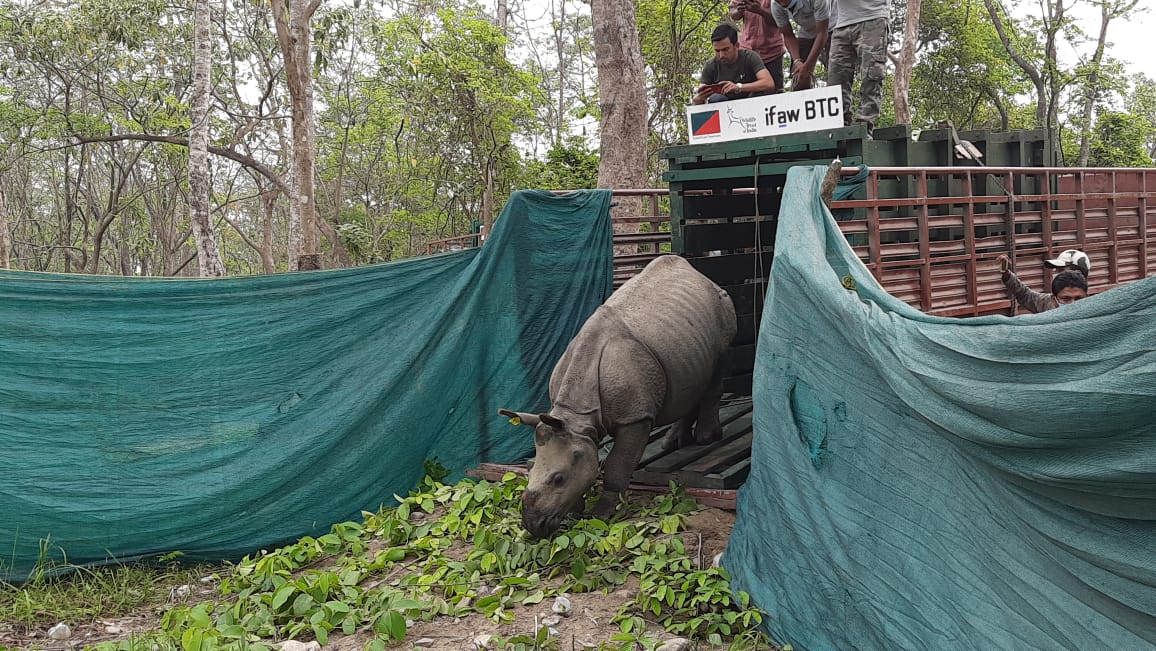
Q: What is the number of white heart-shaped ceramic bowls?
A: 0